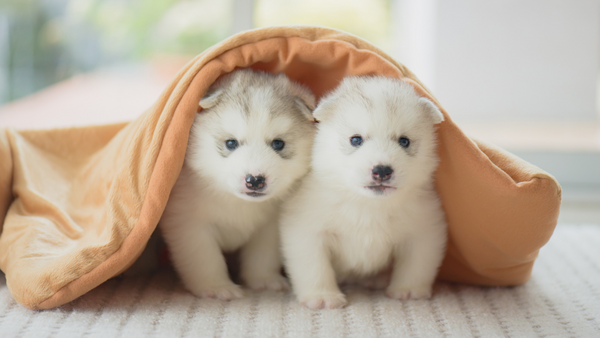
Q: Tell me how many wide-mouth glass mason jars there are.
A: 0